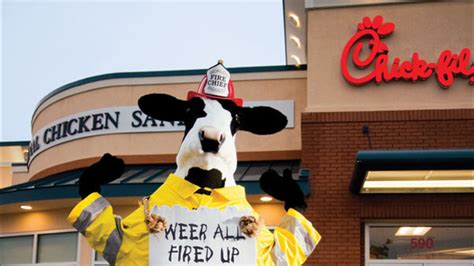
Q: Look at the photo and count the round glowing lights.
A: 5